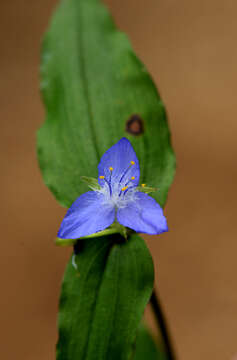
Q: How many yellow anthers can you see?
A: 6